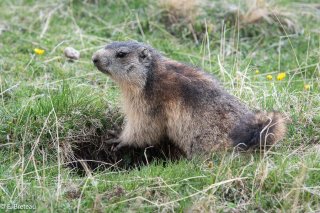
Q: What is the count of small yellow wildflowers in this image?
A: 5